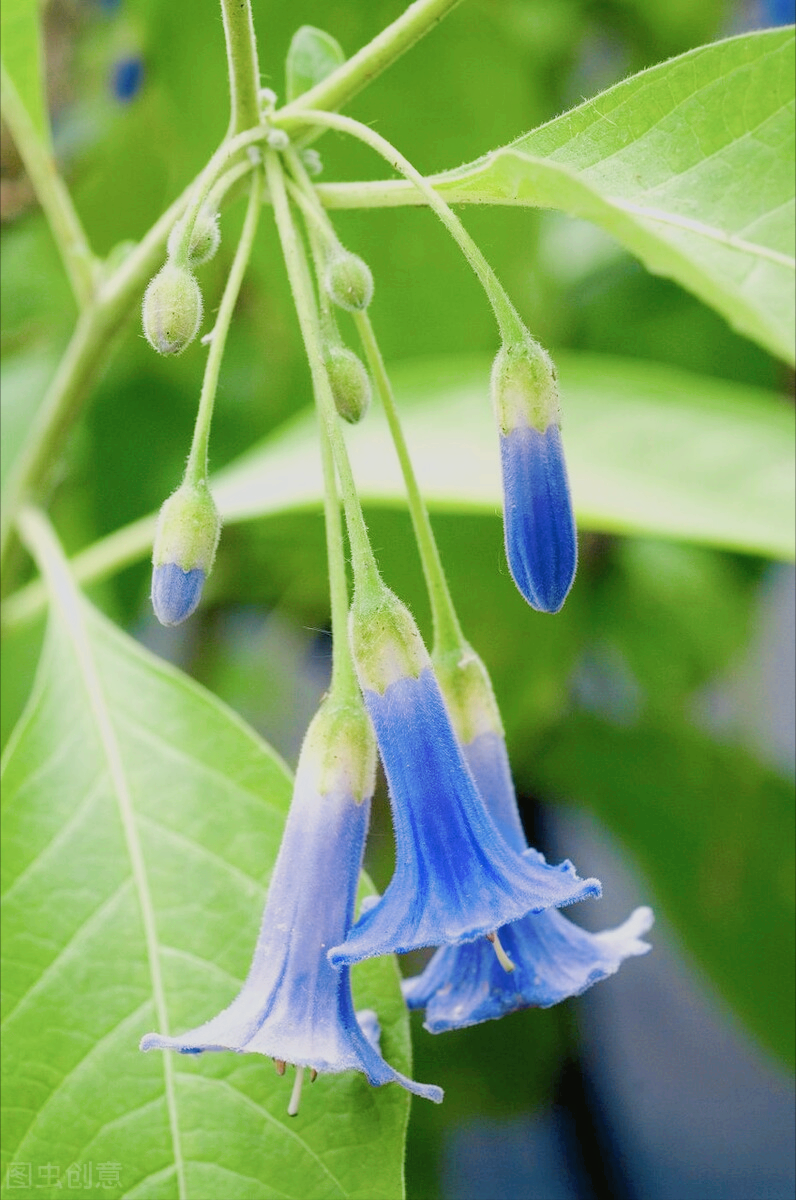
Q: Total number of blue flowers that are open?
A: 3